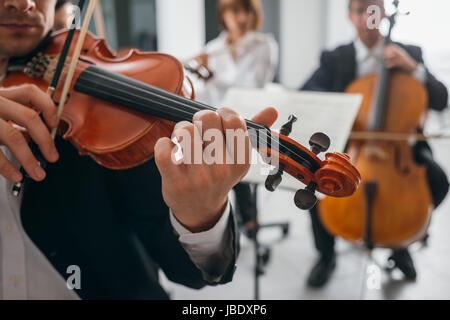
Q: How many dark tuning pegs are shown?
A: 4